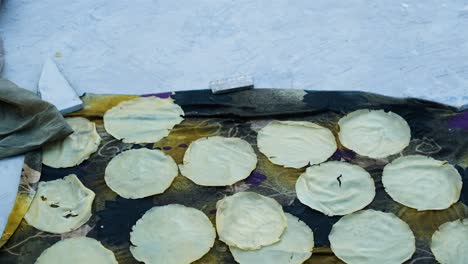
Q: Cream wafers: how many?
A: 15